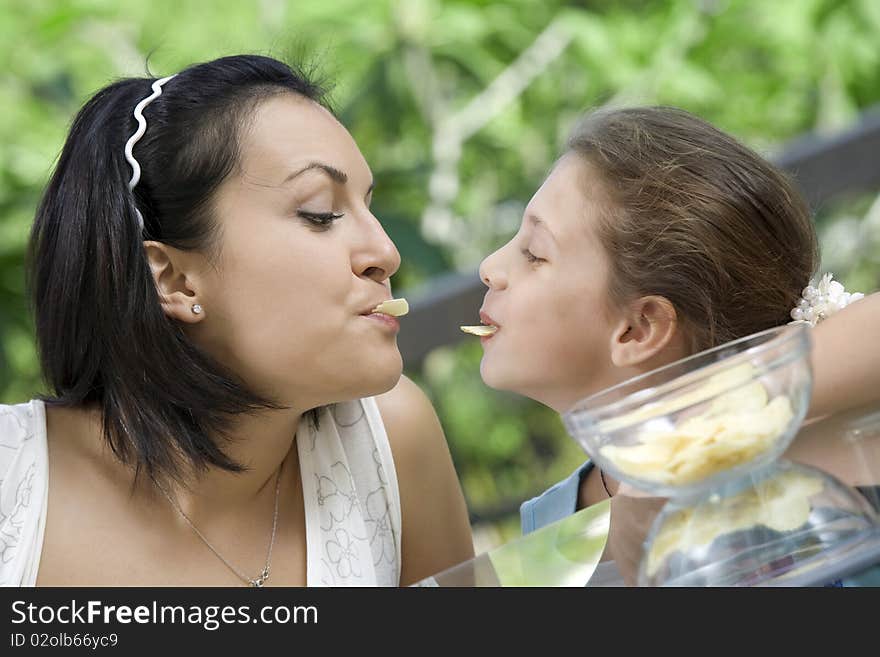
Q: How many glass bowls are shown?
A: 1